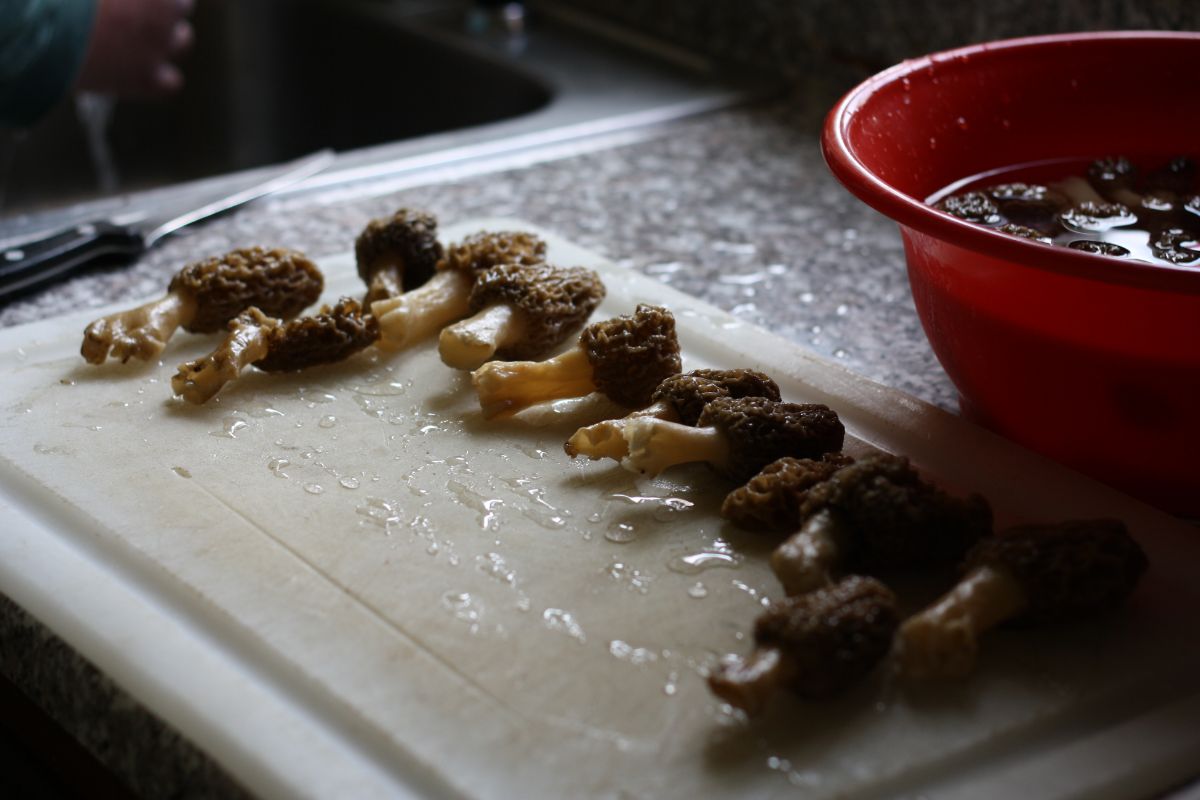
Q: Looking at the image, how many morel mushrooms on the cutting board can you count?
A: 12